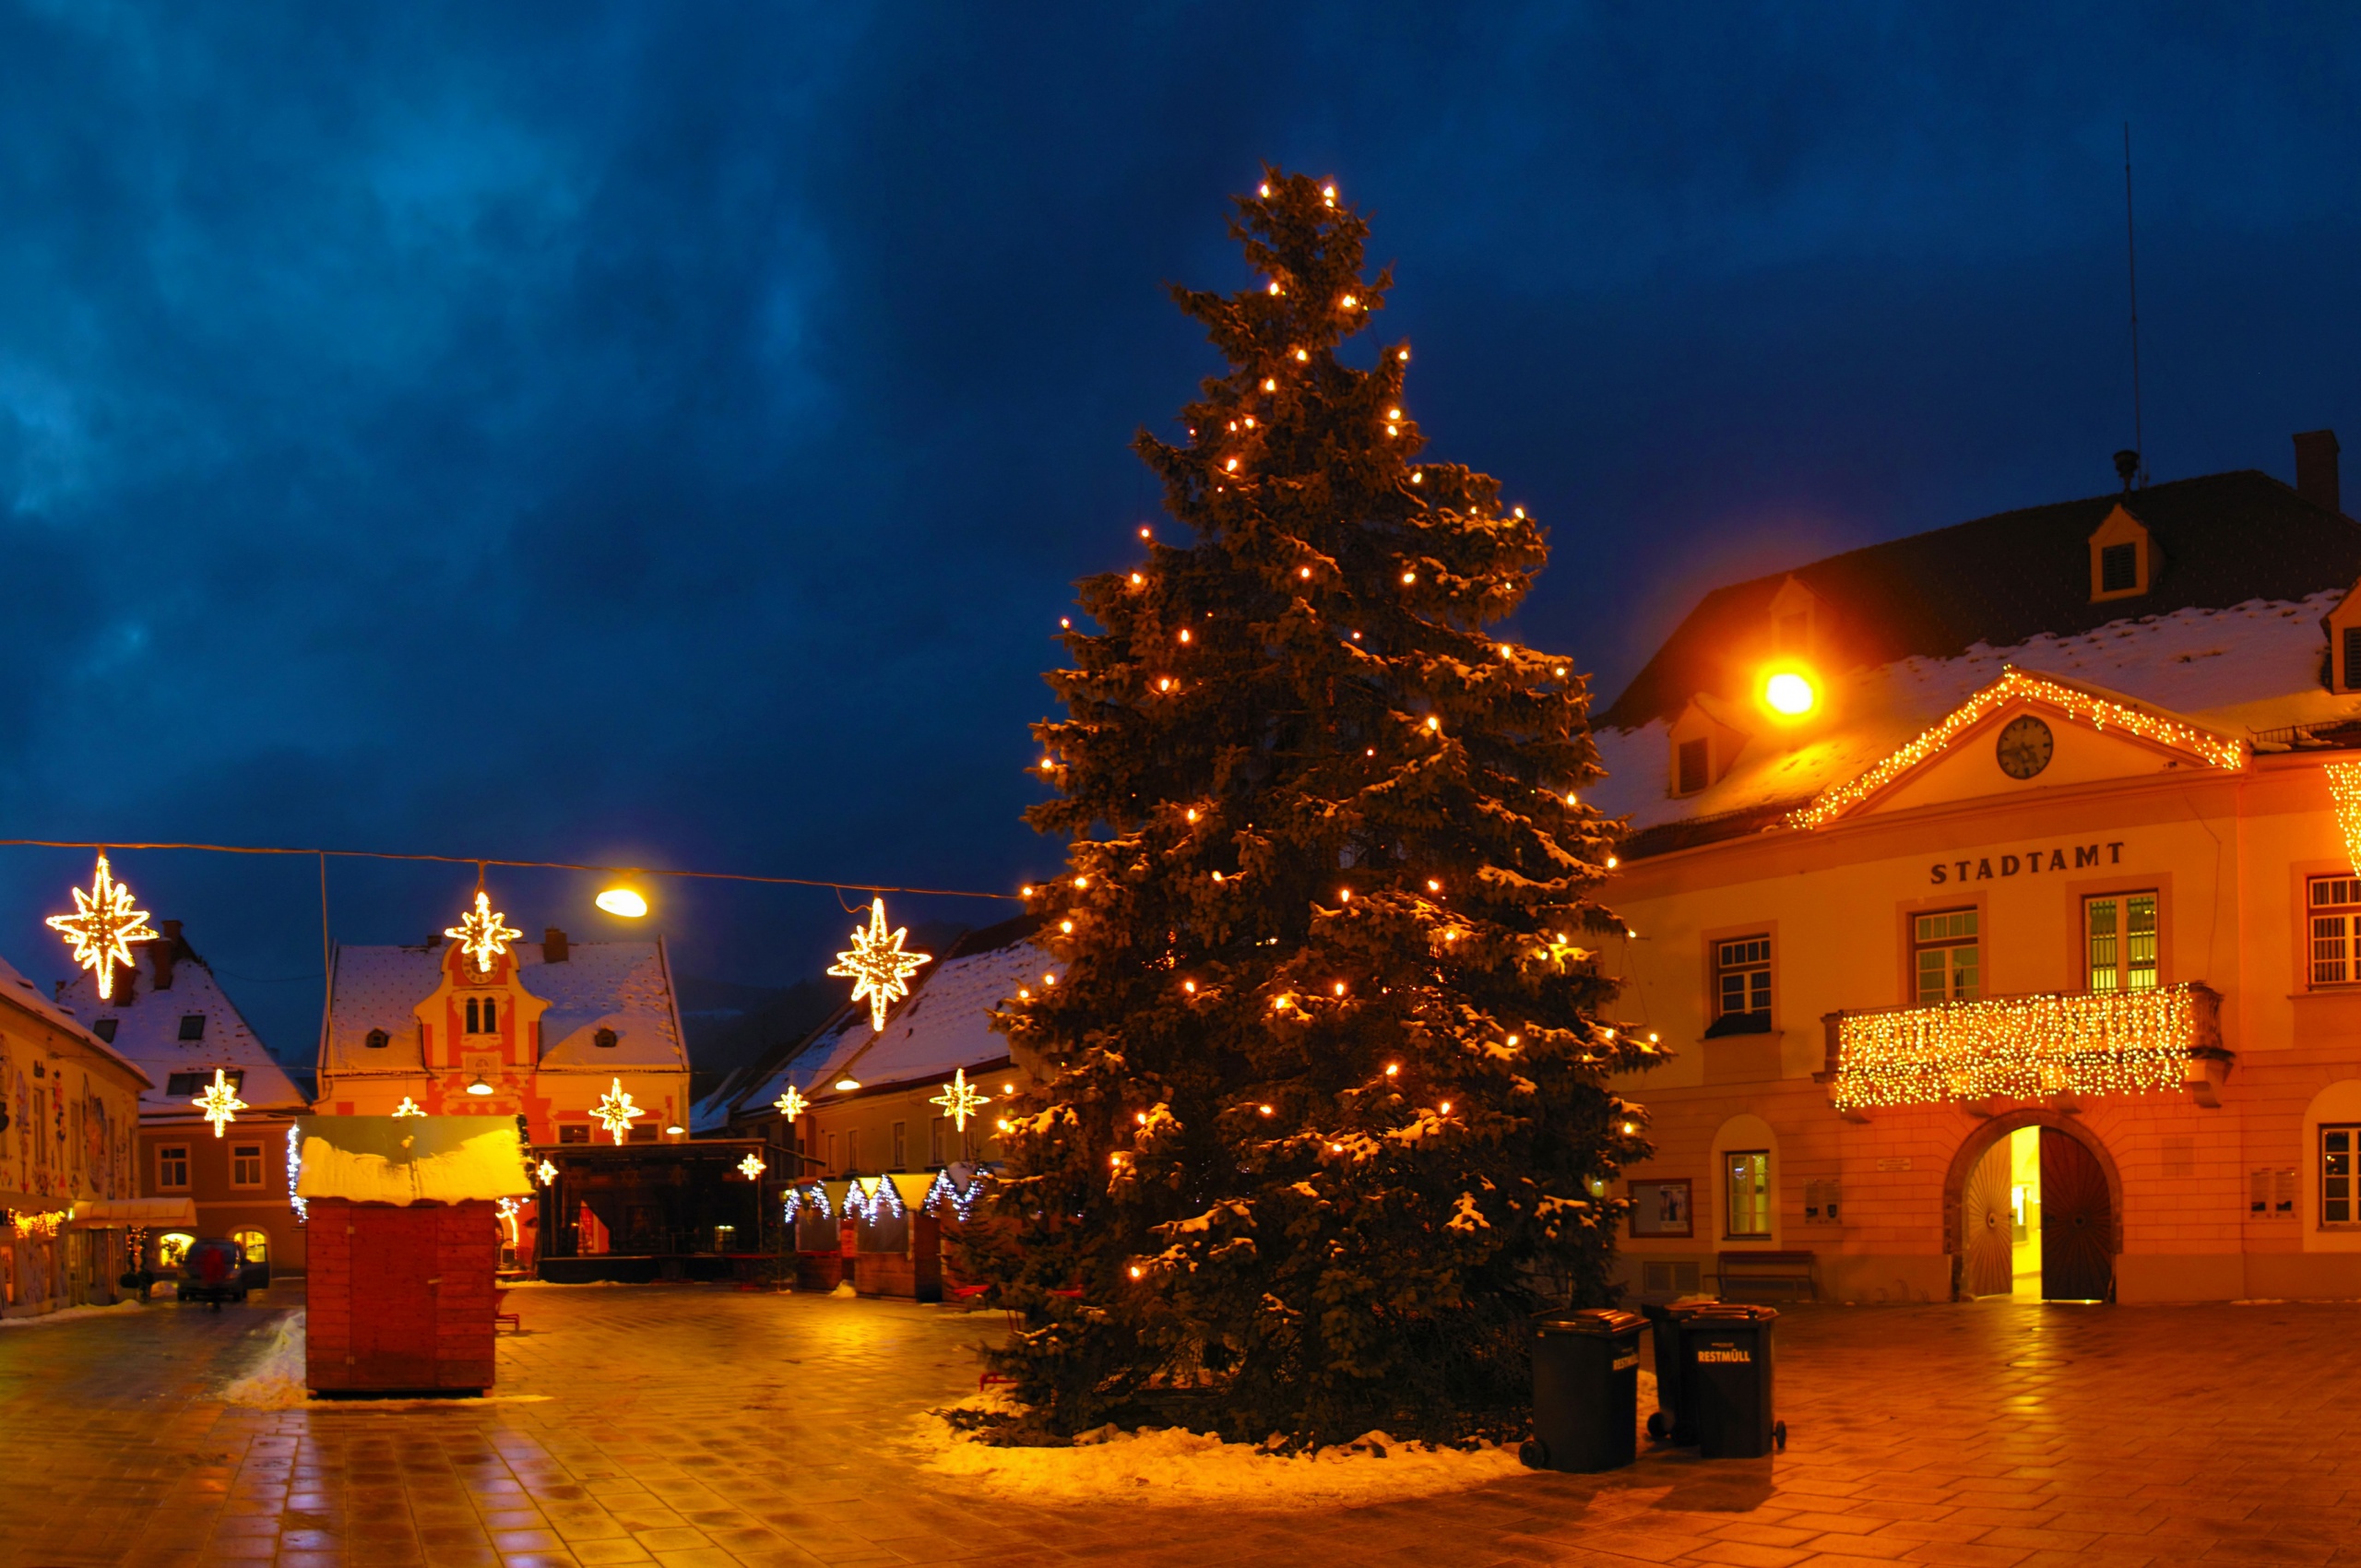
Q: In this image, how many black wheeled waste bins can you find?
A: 3